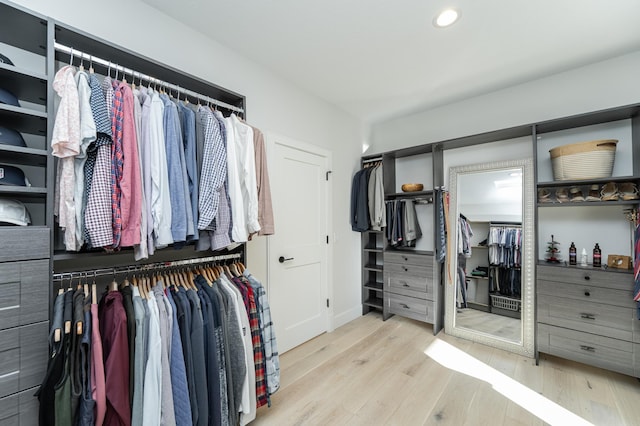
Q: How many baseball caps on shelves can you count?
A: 5